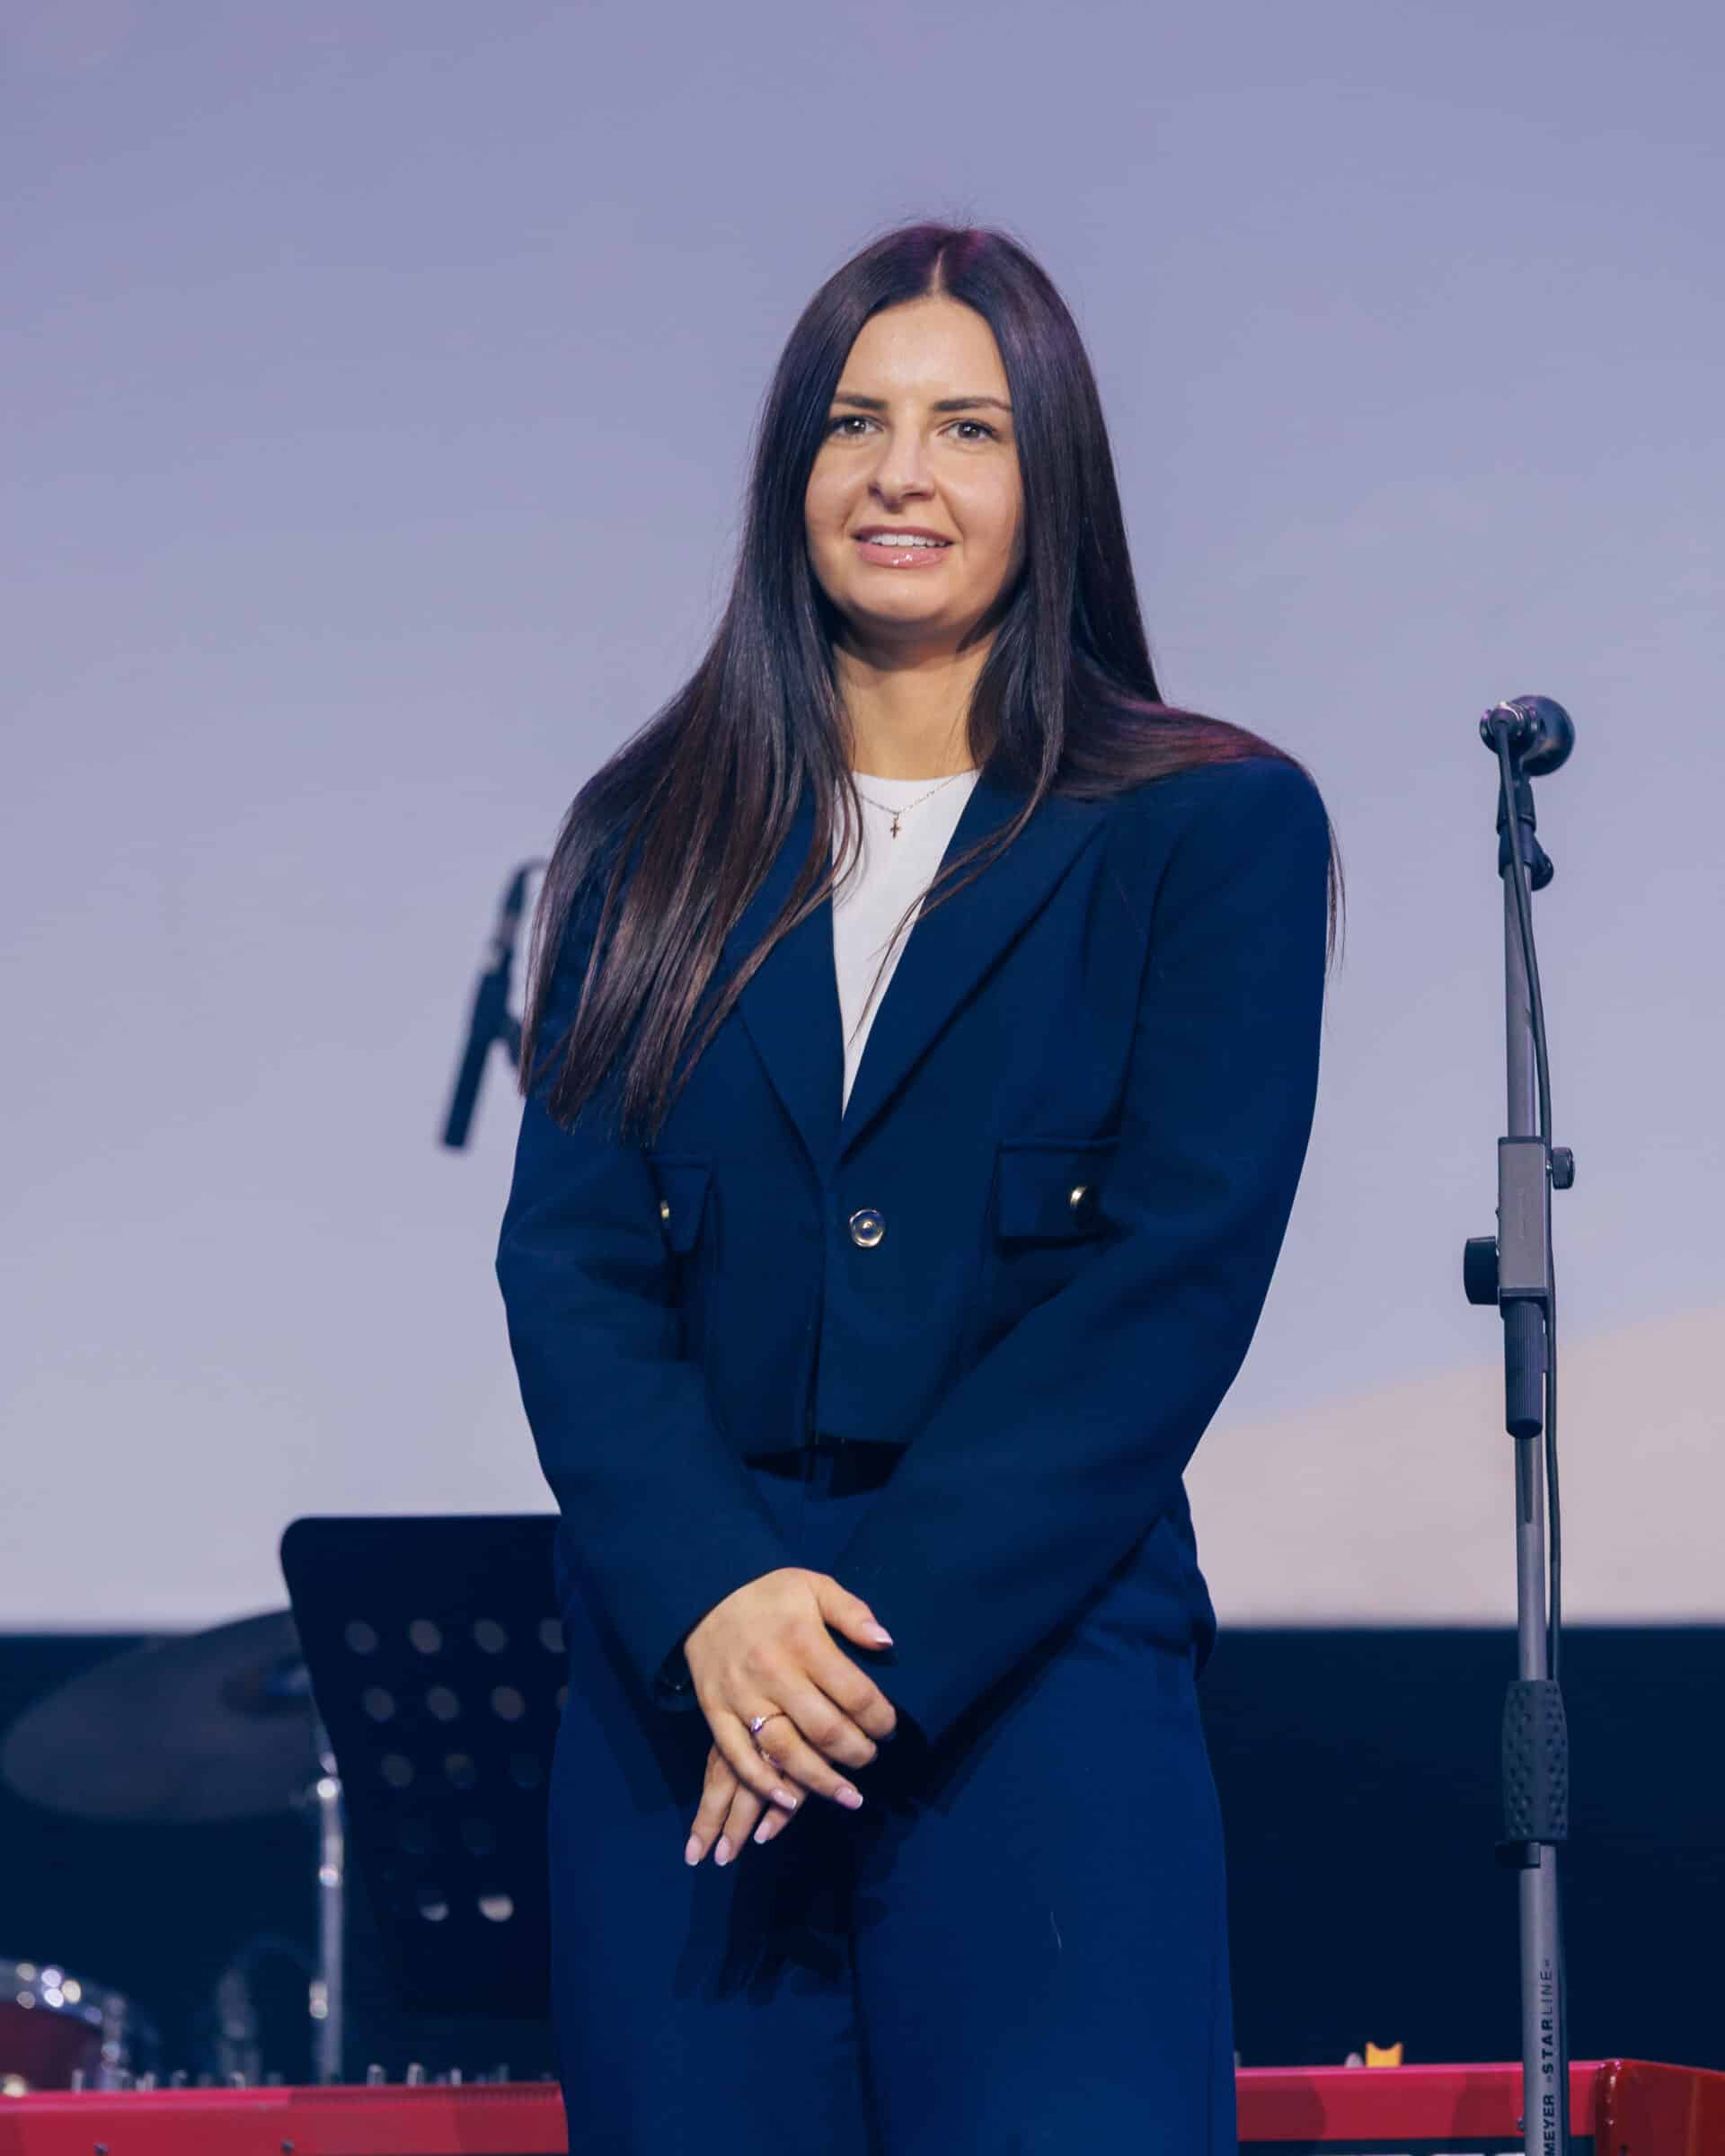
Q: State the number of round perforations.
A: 15